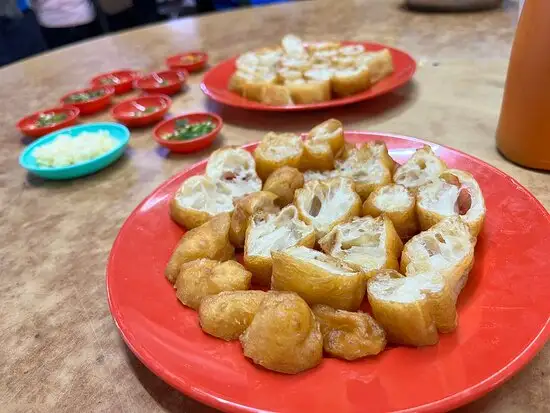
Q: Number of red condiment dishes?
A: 7